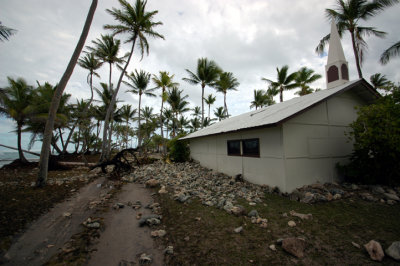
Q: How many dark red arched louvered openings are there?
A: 2